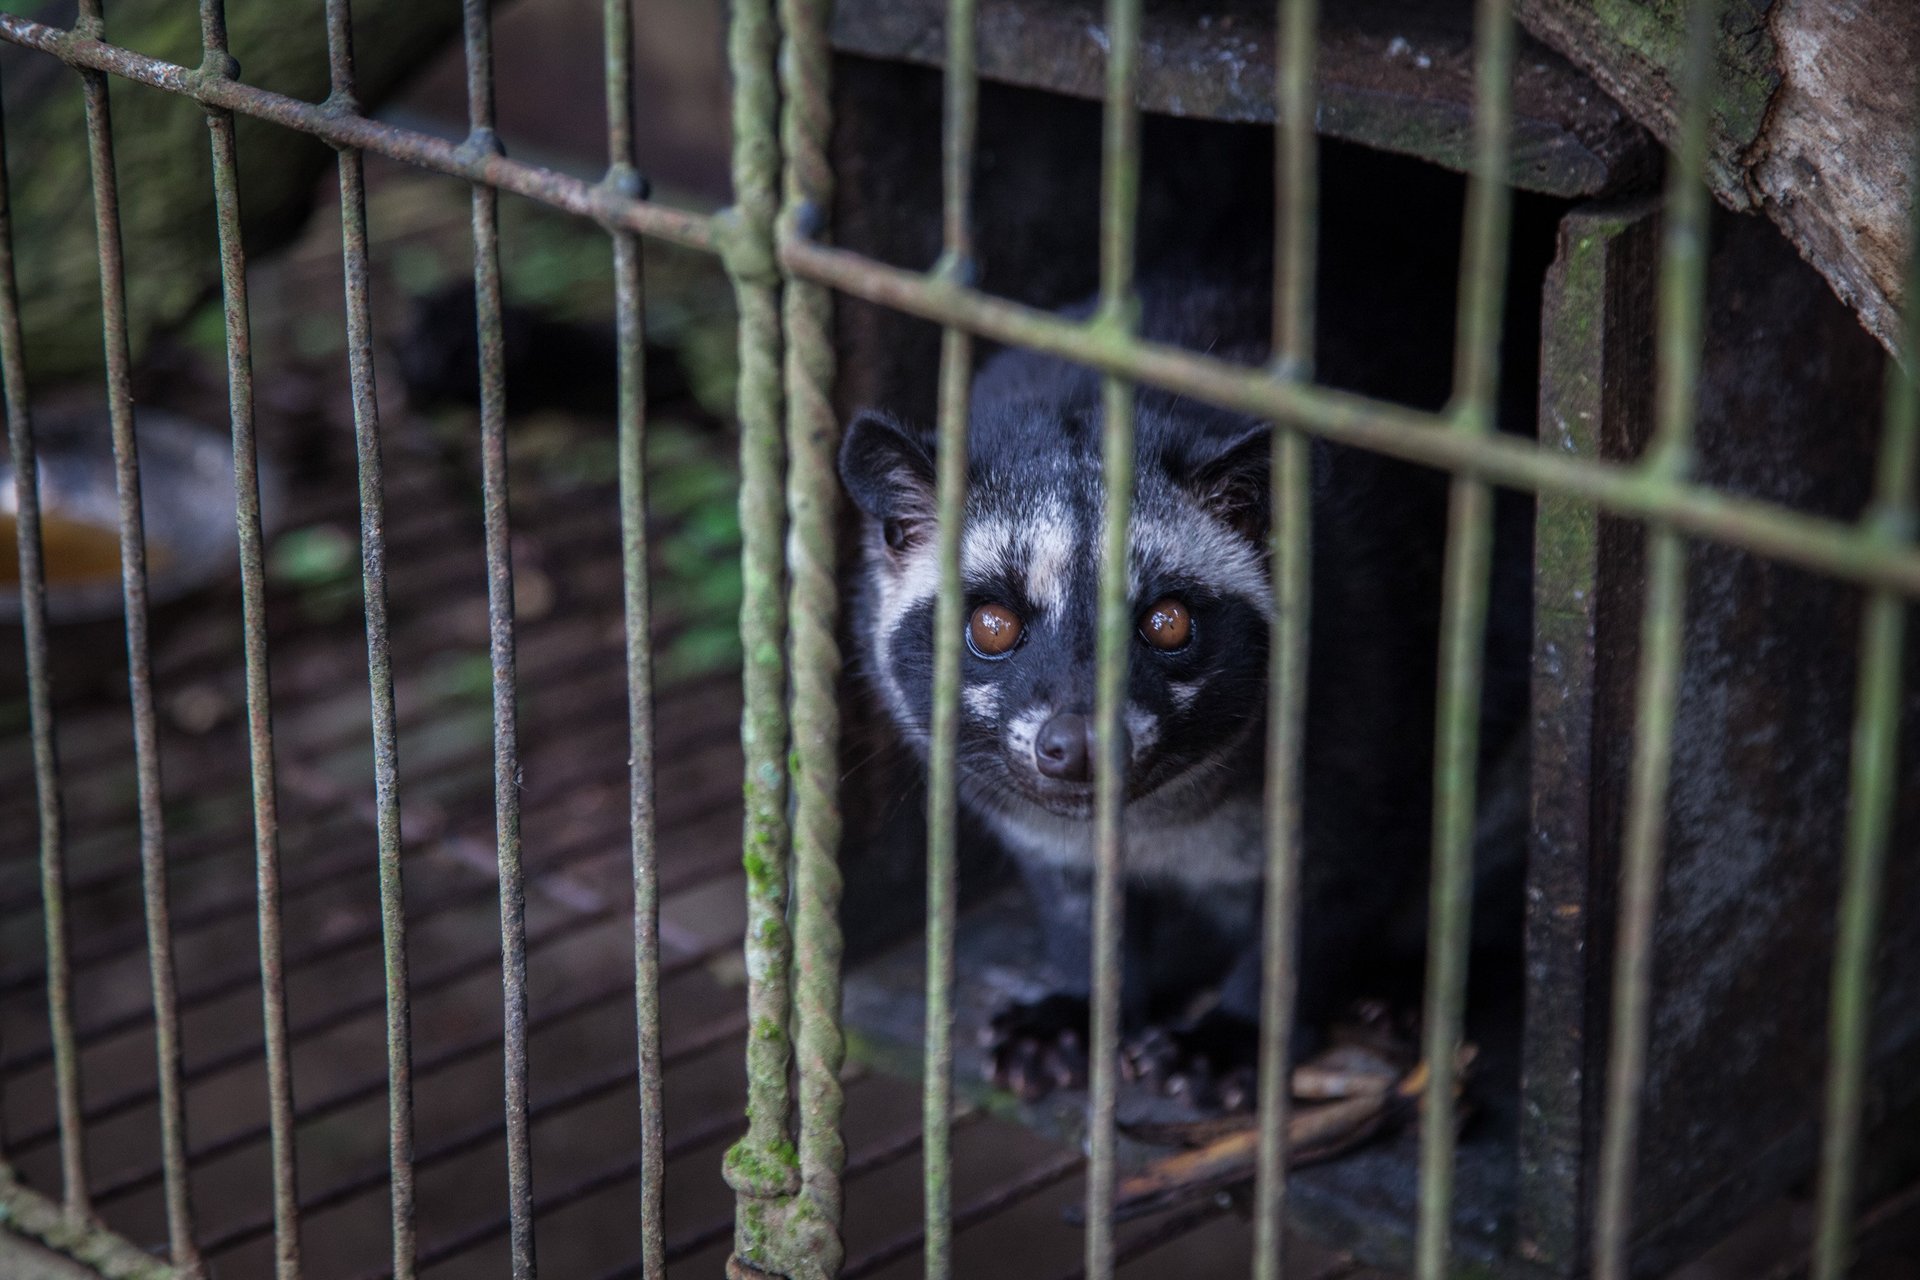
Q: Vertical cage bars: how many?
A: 14